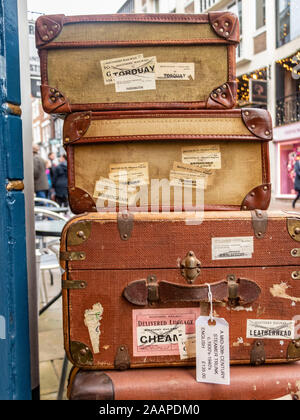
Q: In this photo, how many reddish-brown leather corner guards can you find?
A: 8